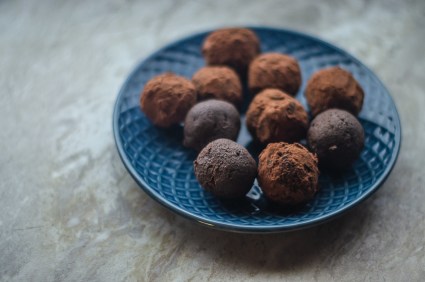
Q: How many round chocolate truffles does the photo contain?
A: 10